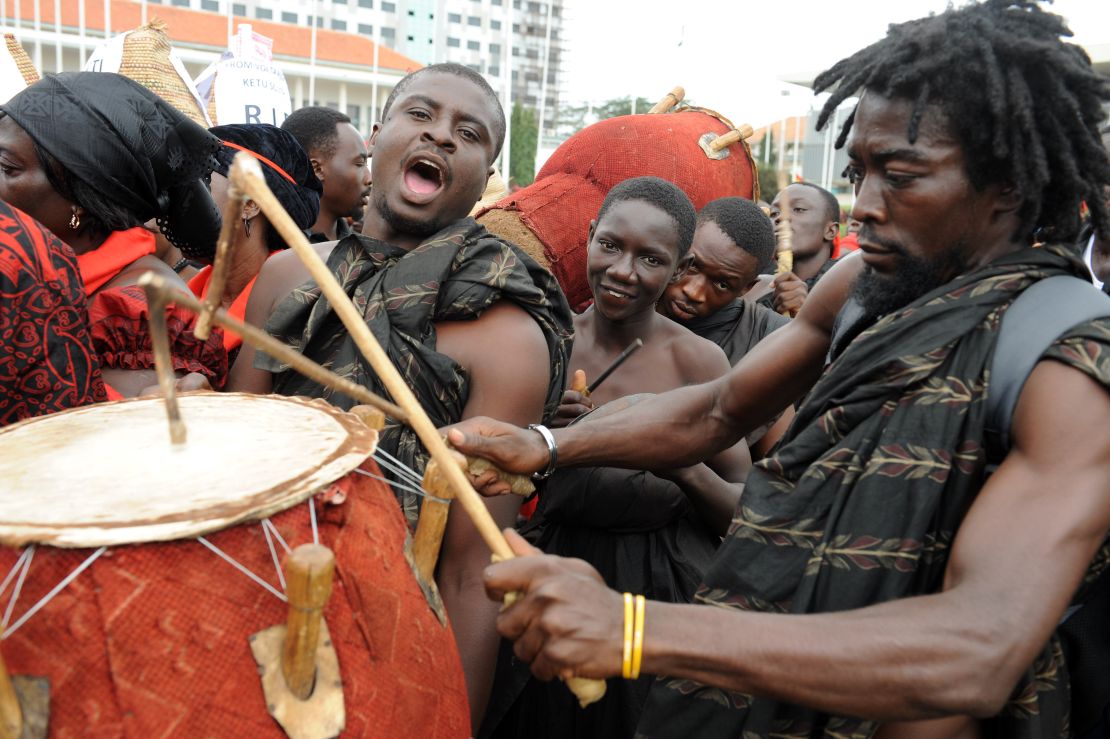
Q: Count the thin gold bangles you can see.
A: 2